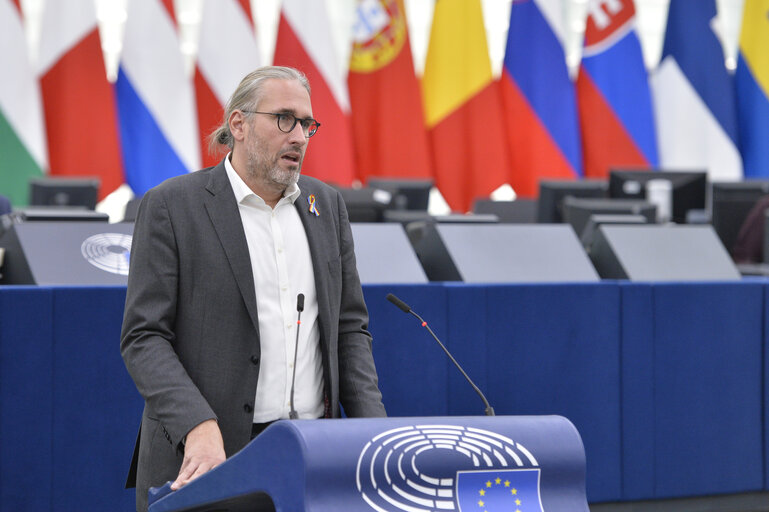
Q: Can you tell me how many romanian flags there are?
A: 1